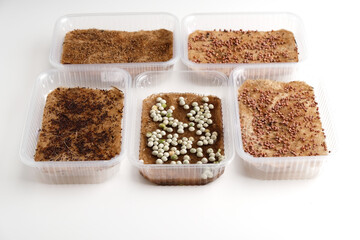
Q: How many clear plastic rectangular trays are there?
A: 5